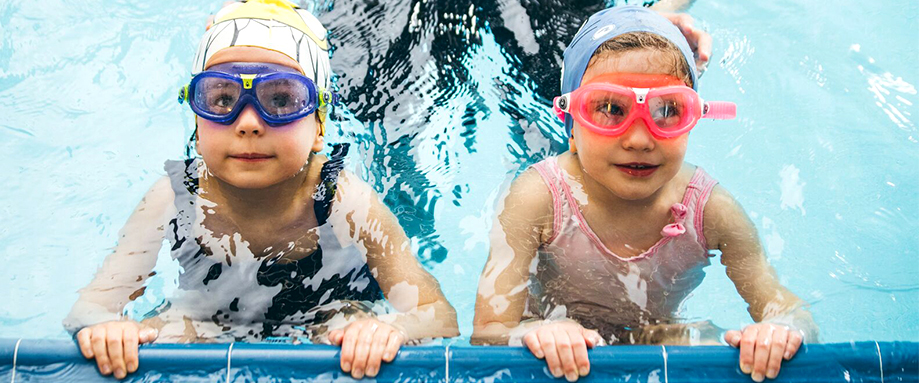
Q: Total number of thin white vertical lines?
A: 5